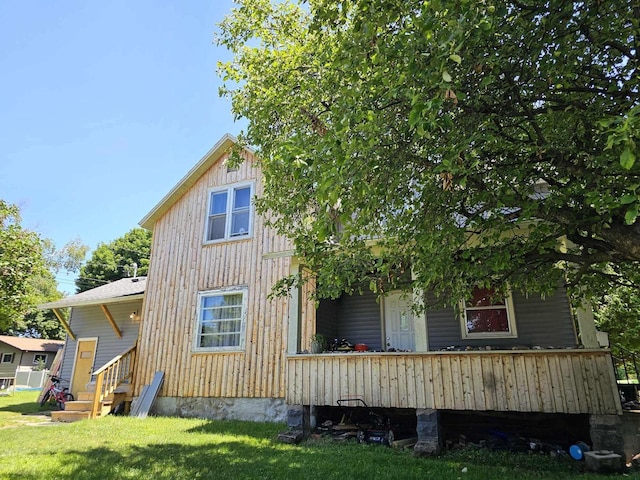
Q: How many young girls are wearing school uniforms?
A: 0